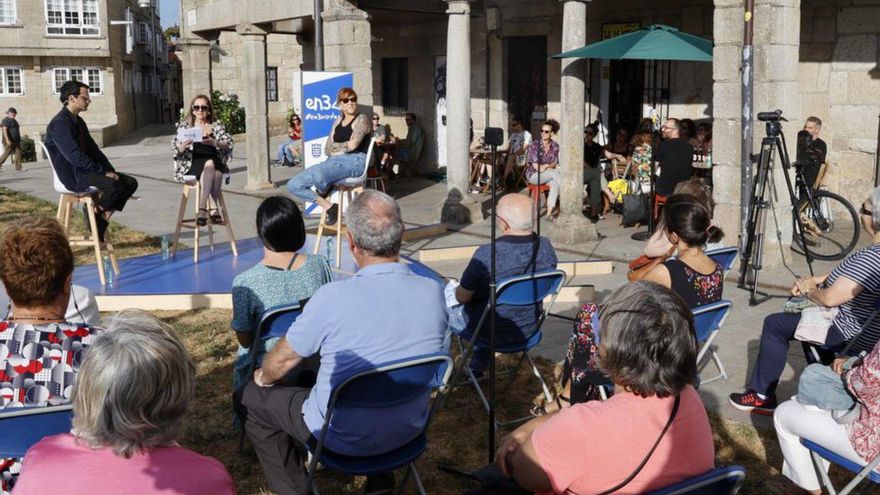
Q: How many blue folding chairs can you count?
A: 9